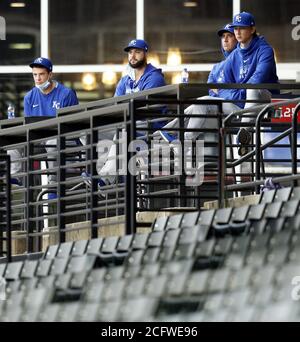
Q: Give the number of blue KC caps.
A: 4